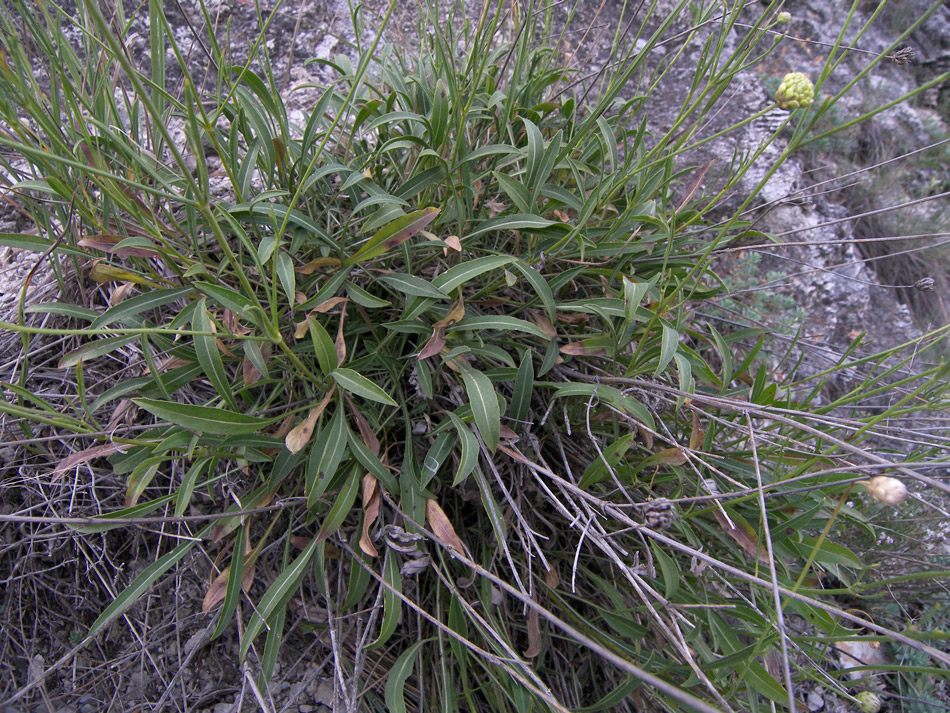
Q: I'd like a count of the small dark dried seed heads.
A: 3